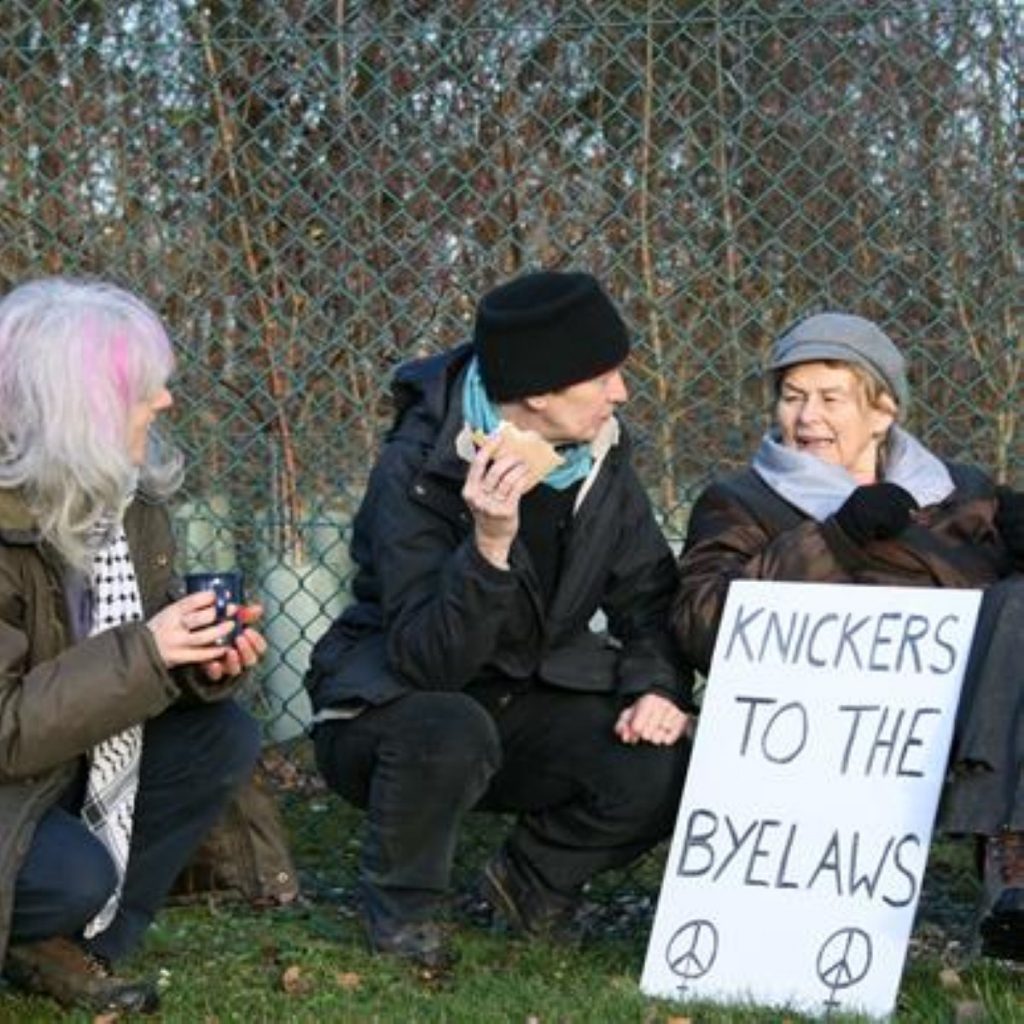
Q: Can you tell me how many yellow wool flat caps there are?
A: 0